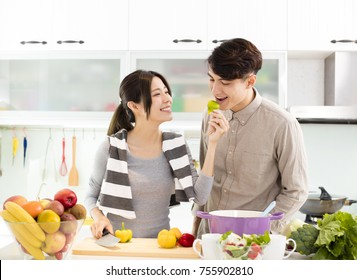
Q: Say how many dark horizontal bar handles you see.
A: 5